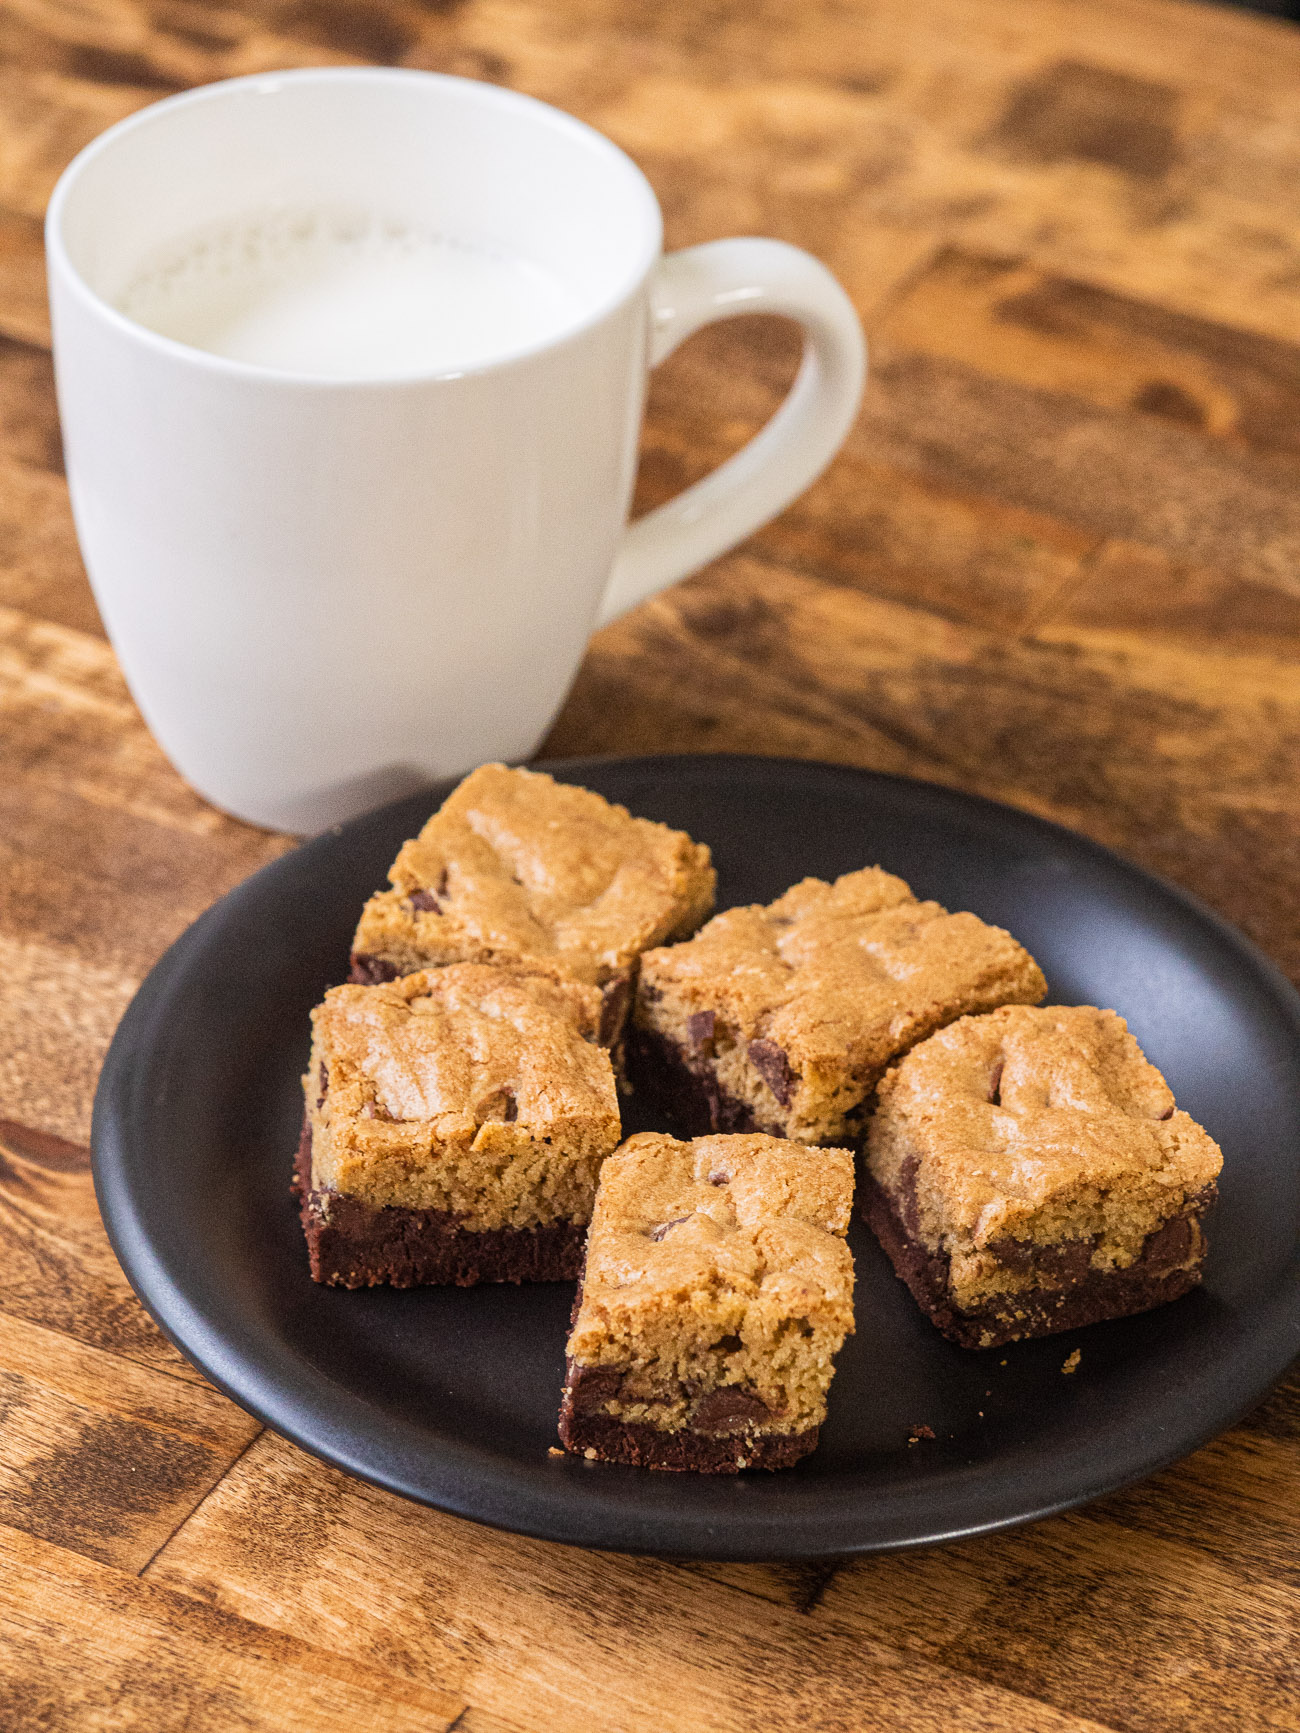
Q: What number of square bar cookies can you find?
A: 5